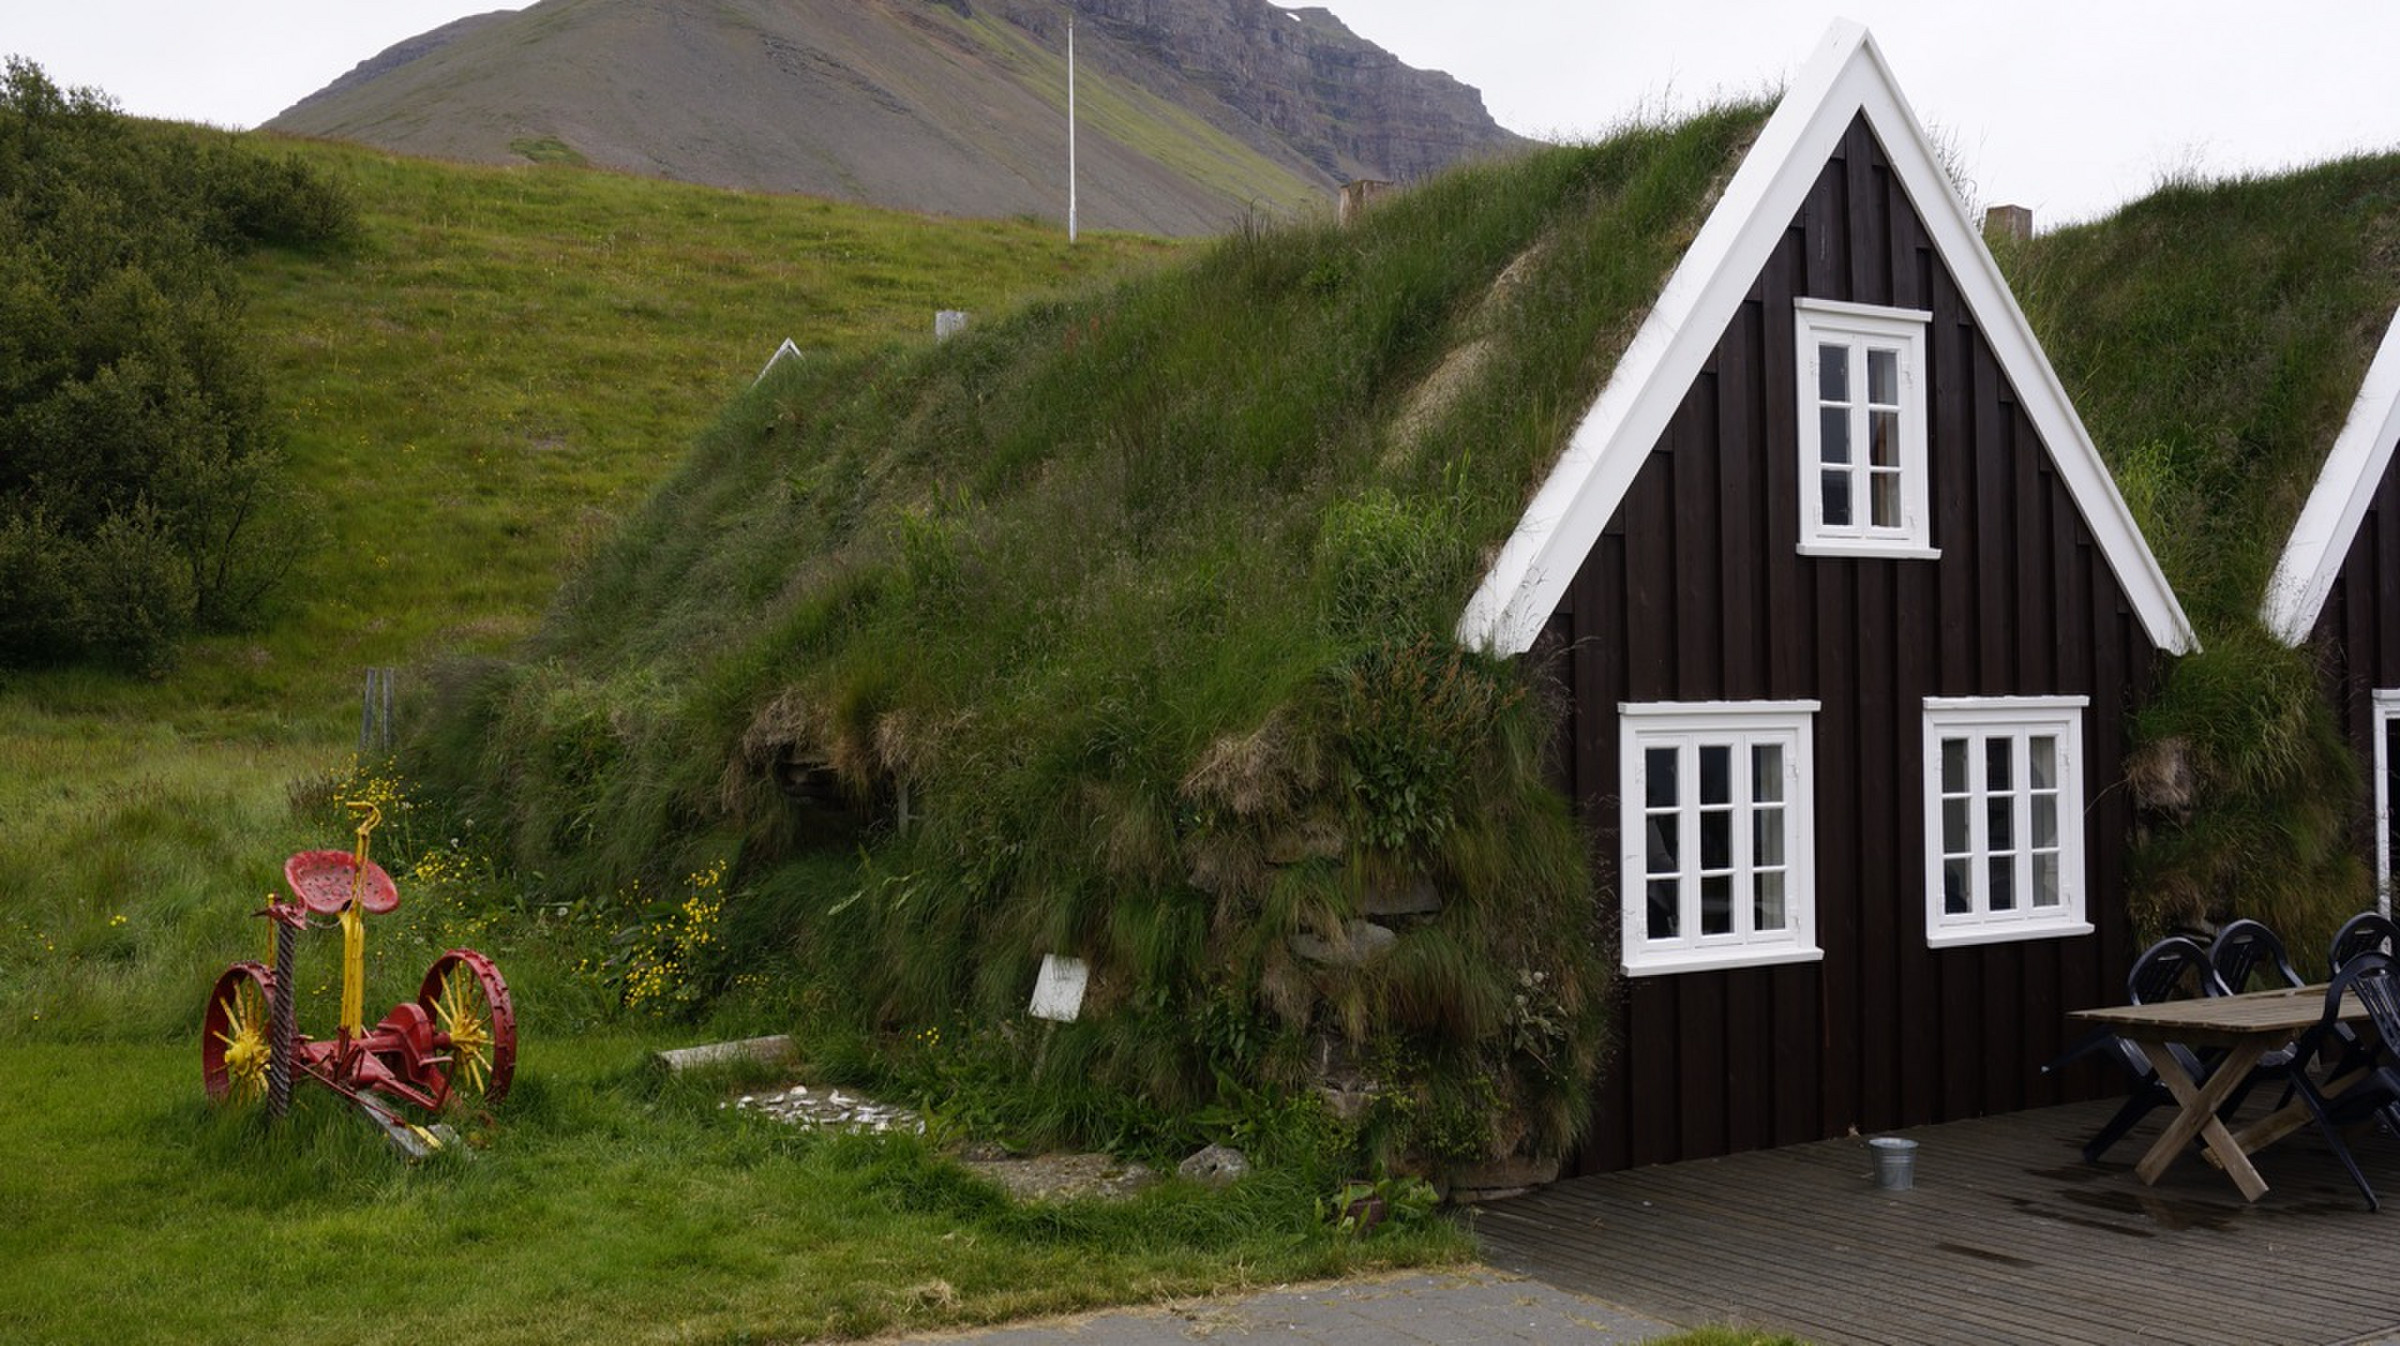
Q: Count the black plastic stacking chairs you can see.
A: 4